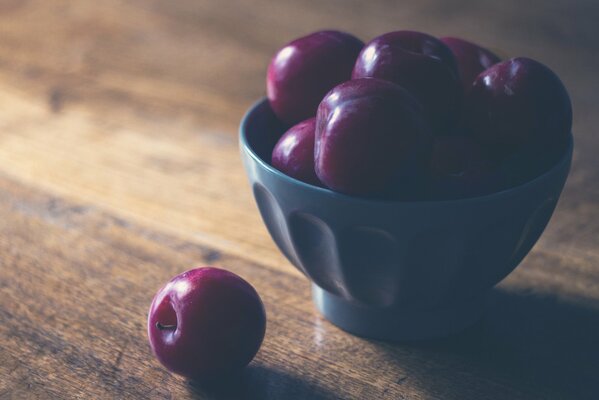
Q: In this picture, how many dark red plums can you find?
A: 8